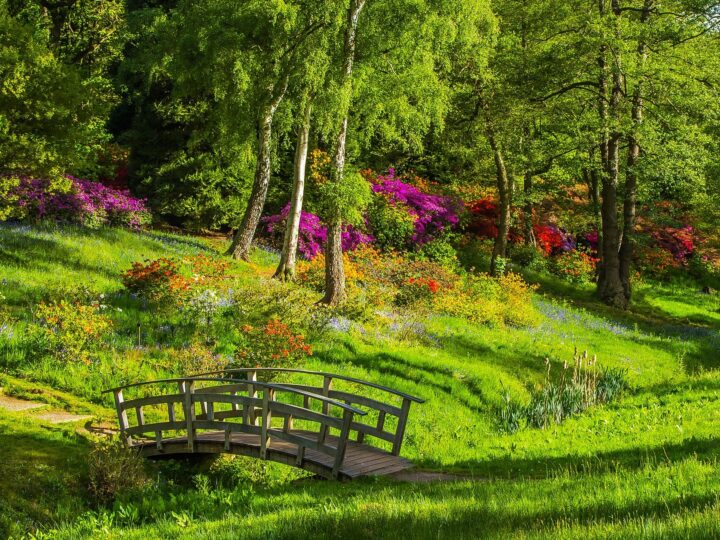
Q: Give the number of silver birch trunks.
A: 3